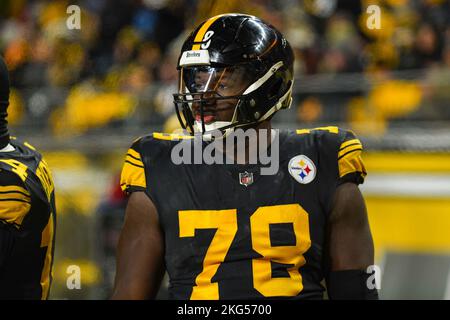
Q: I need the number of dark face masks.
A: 1